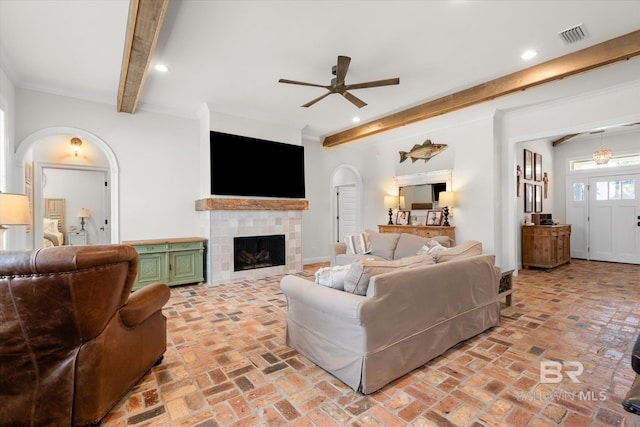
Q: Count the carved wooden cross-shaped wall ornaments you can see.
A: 2